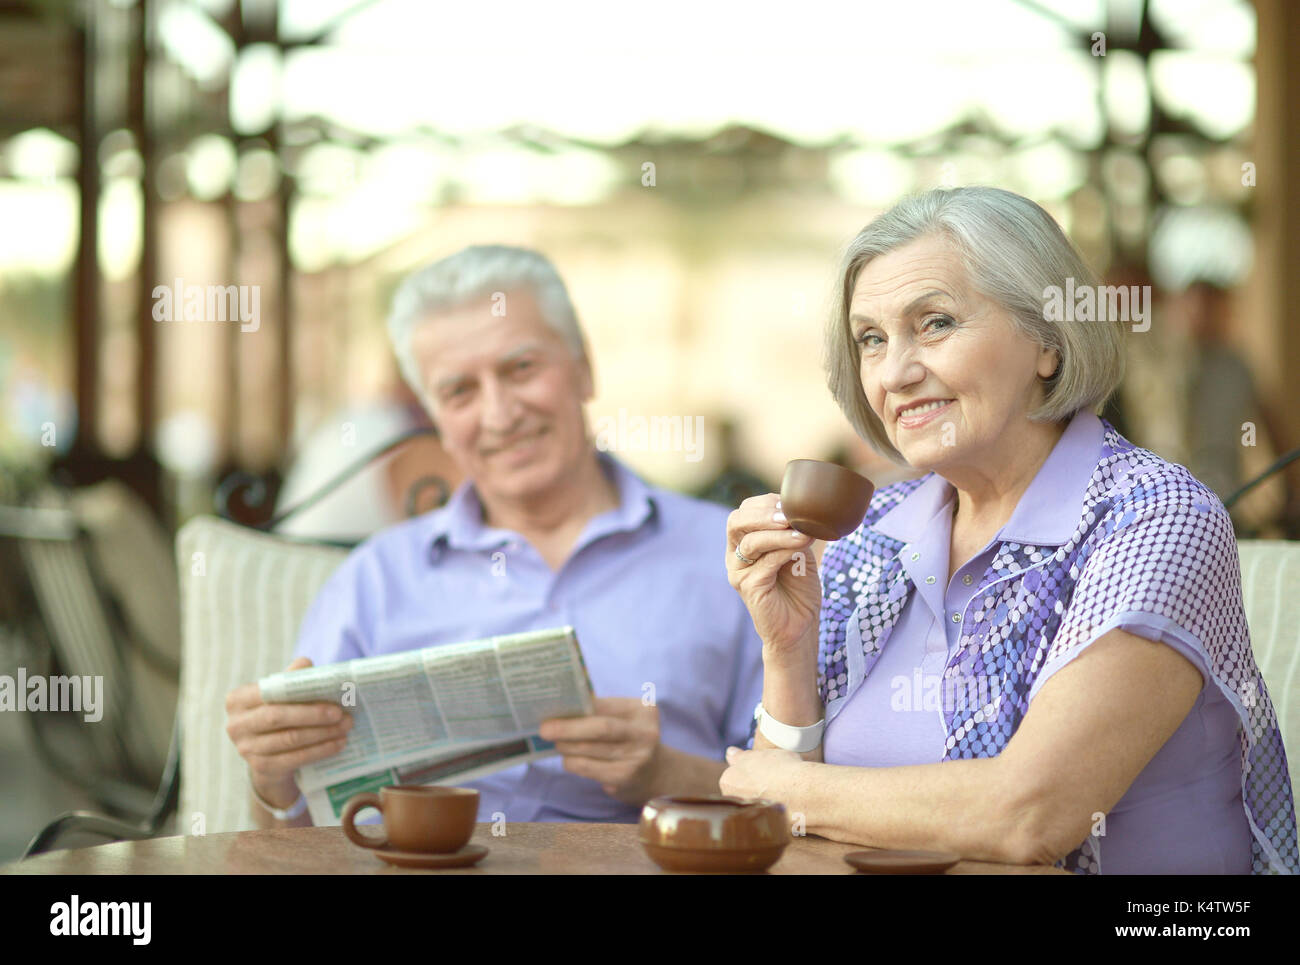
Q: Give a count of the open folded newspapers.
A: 1